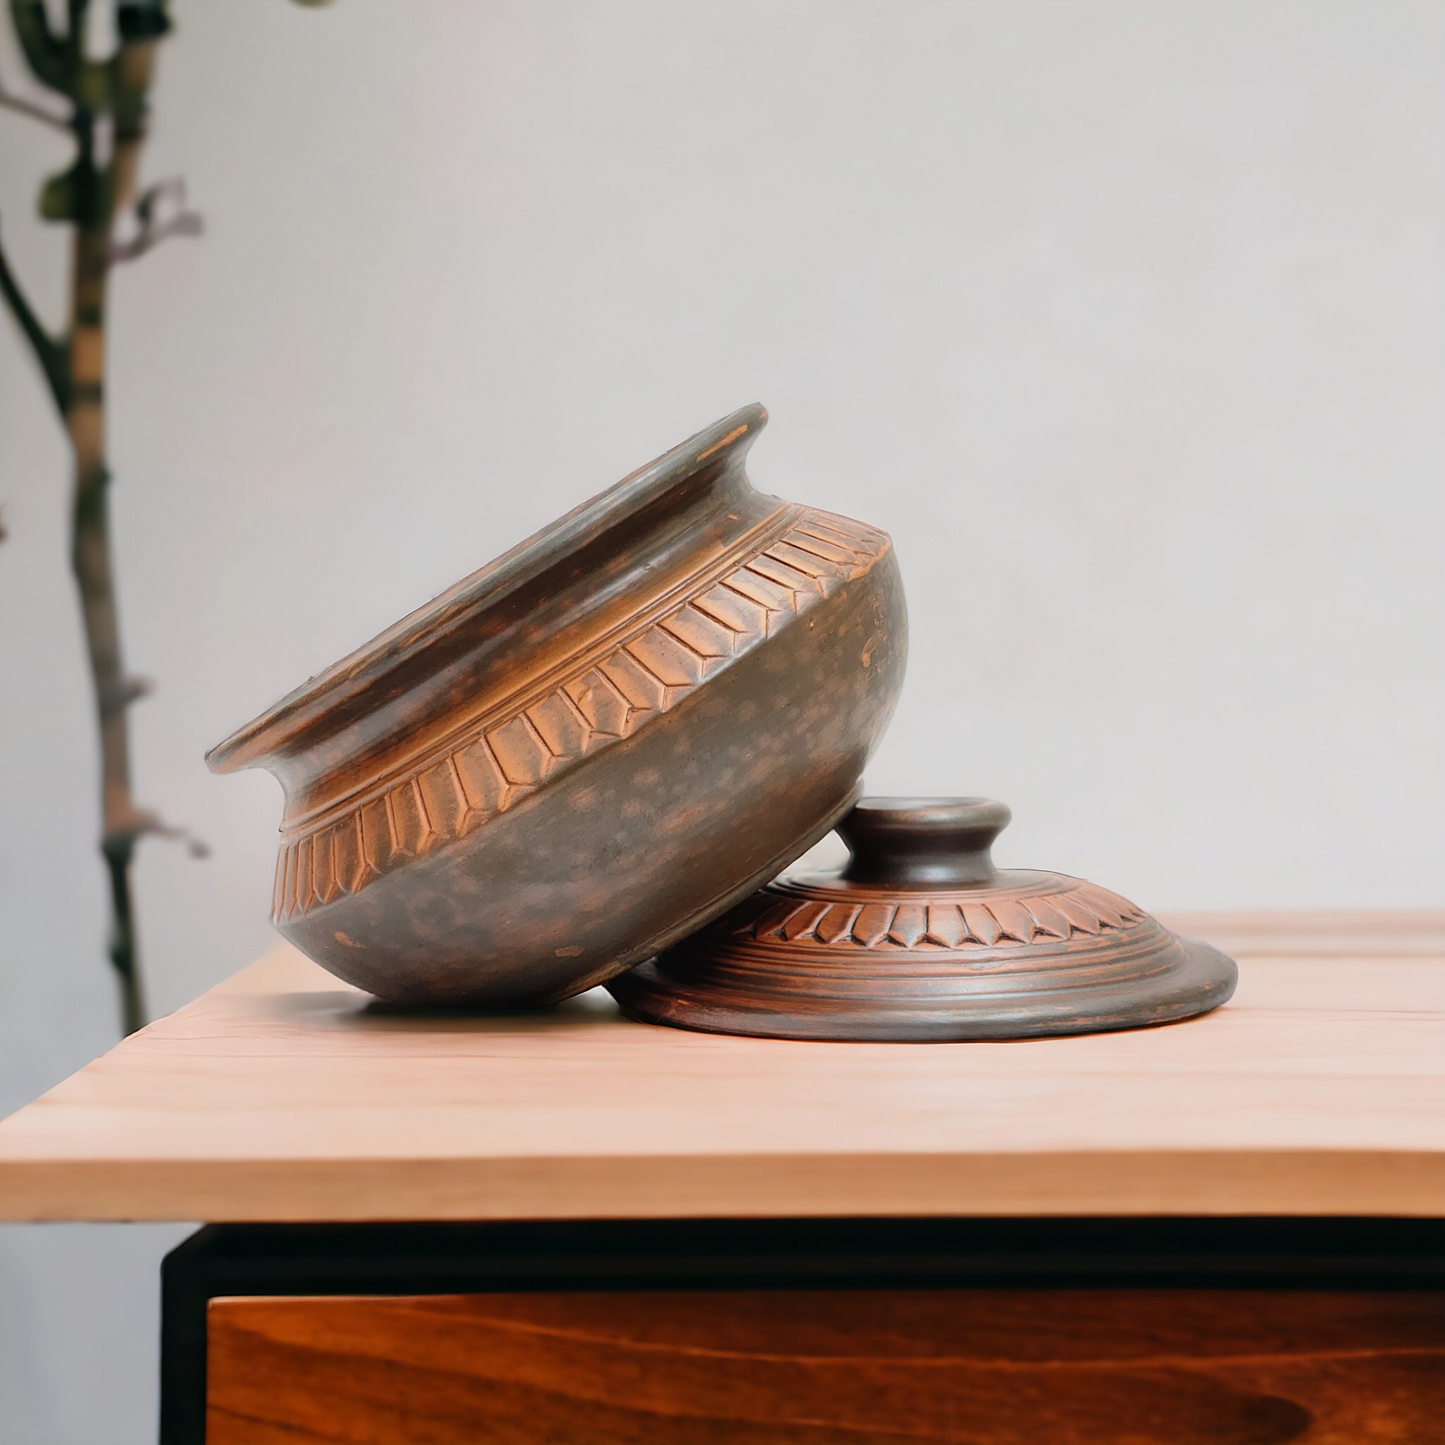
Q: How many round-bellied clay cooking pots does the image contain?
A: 1